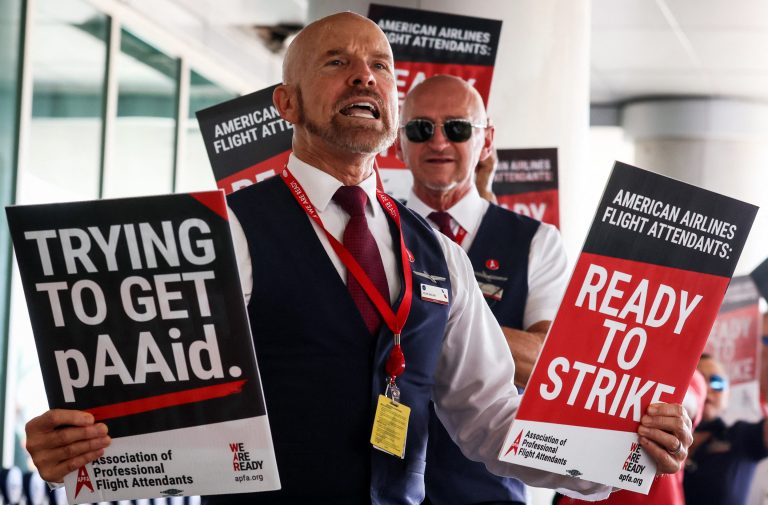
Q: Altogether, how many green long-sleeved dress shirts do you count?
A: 0